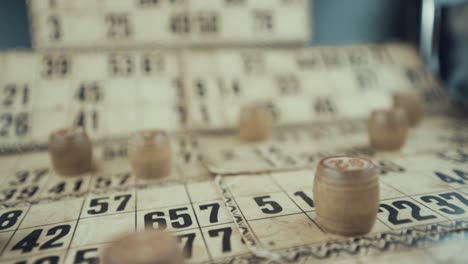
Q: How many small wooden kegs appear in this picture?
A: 7